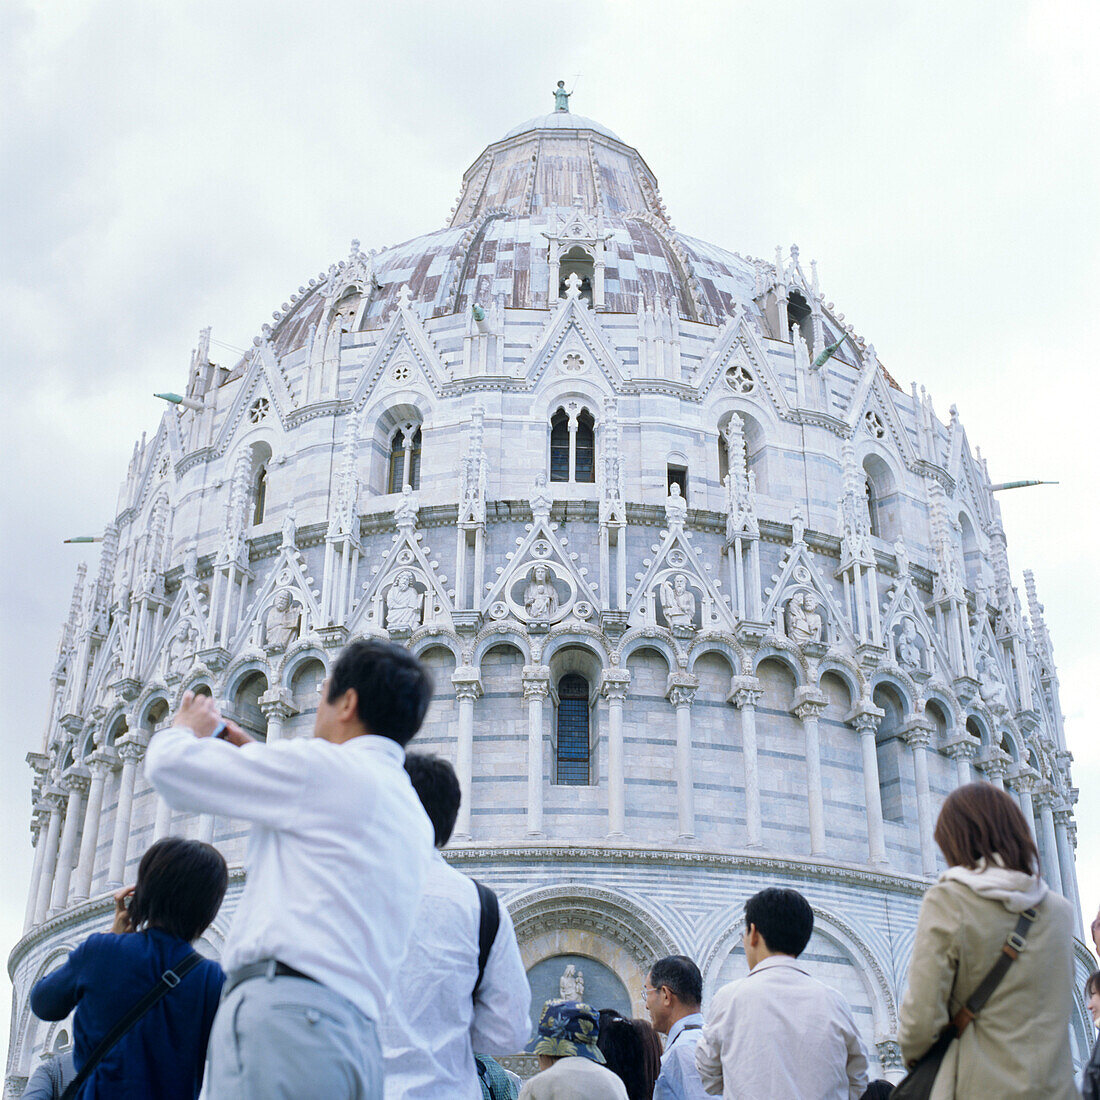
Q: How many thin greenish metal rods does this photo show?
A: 5